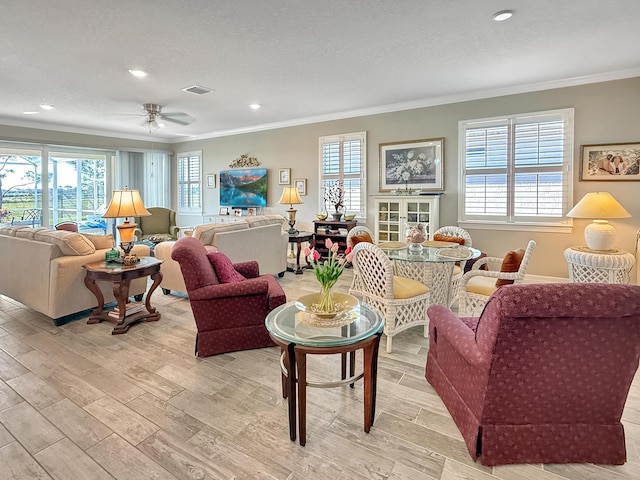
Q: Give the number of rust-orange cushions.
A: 3